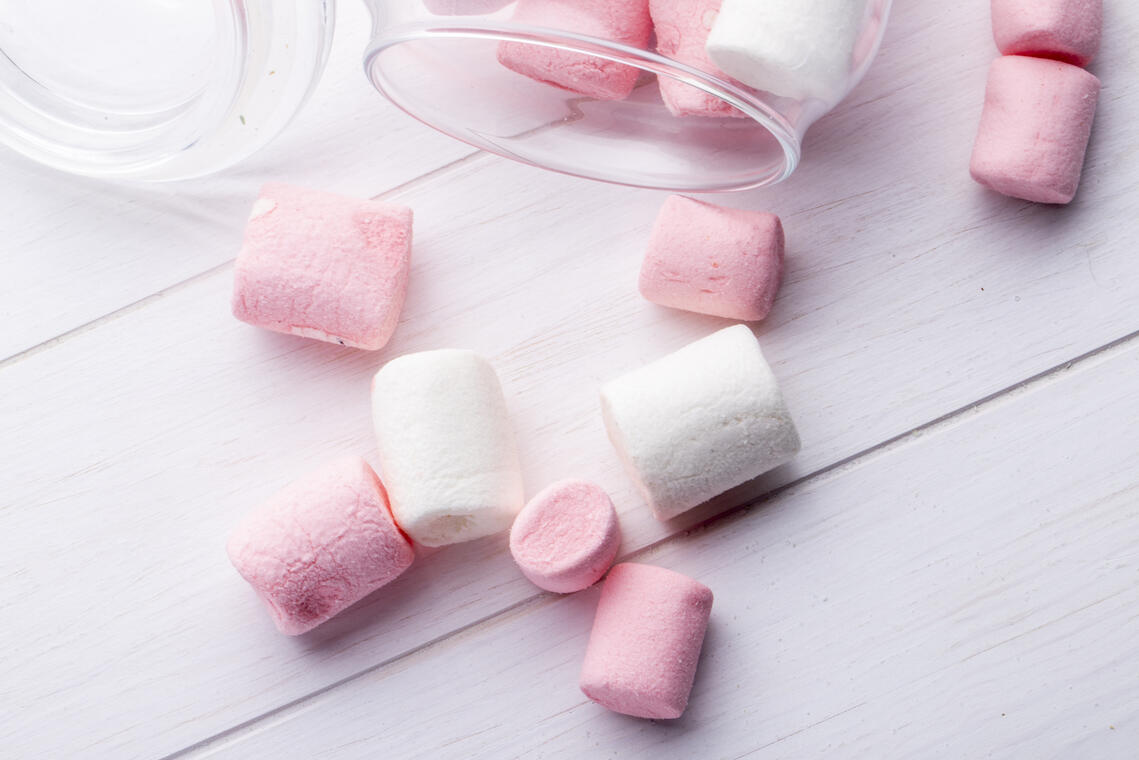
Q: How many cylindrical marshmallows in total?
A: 12